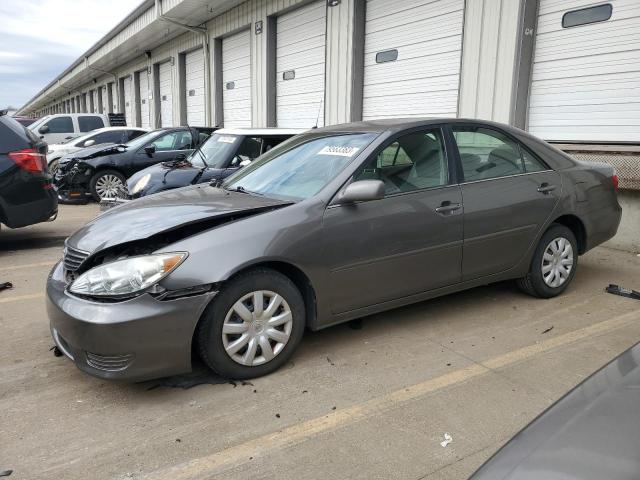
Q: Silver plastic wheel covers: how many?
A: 2